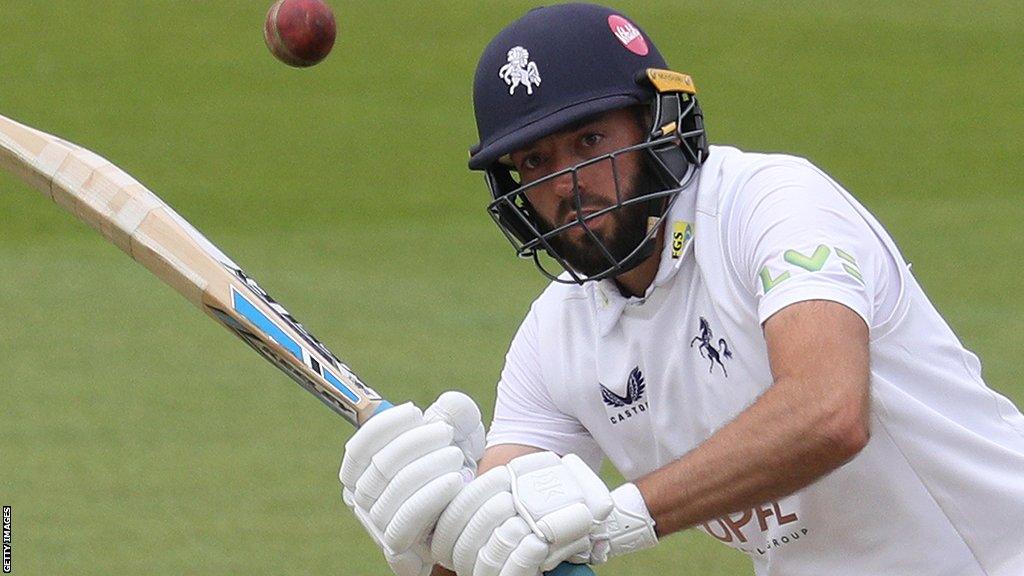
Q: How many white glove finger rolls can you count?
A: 8